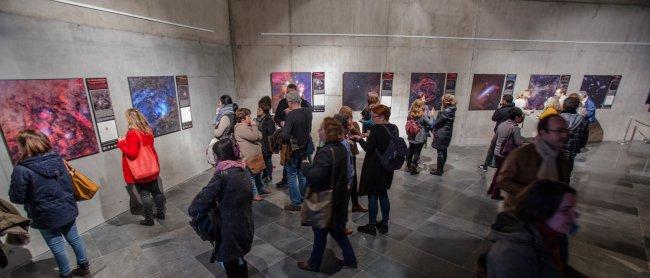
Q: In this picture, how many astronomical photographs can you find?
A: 8